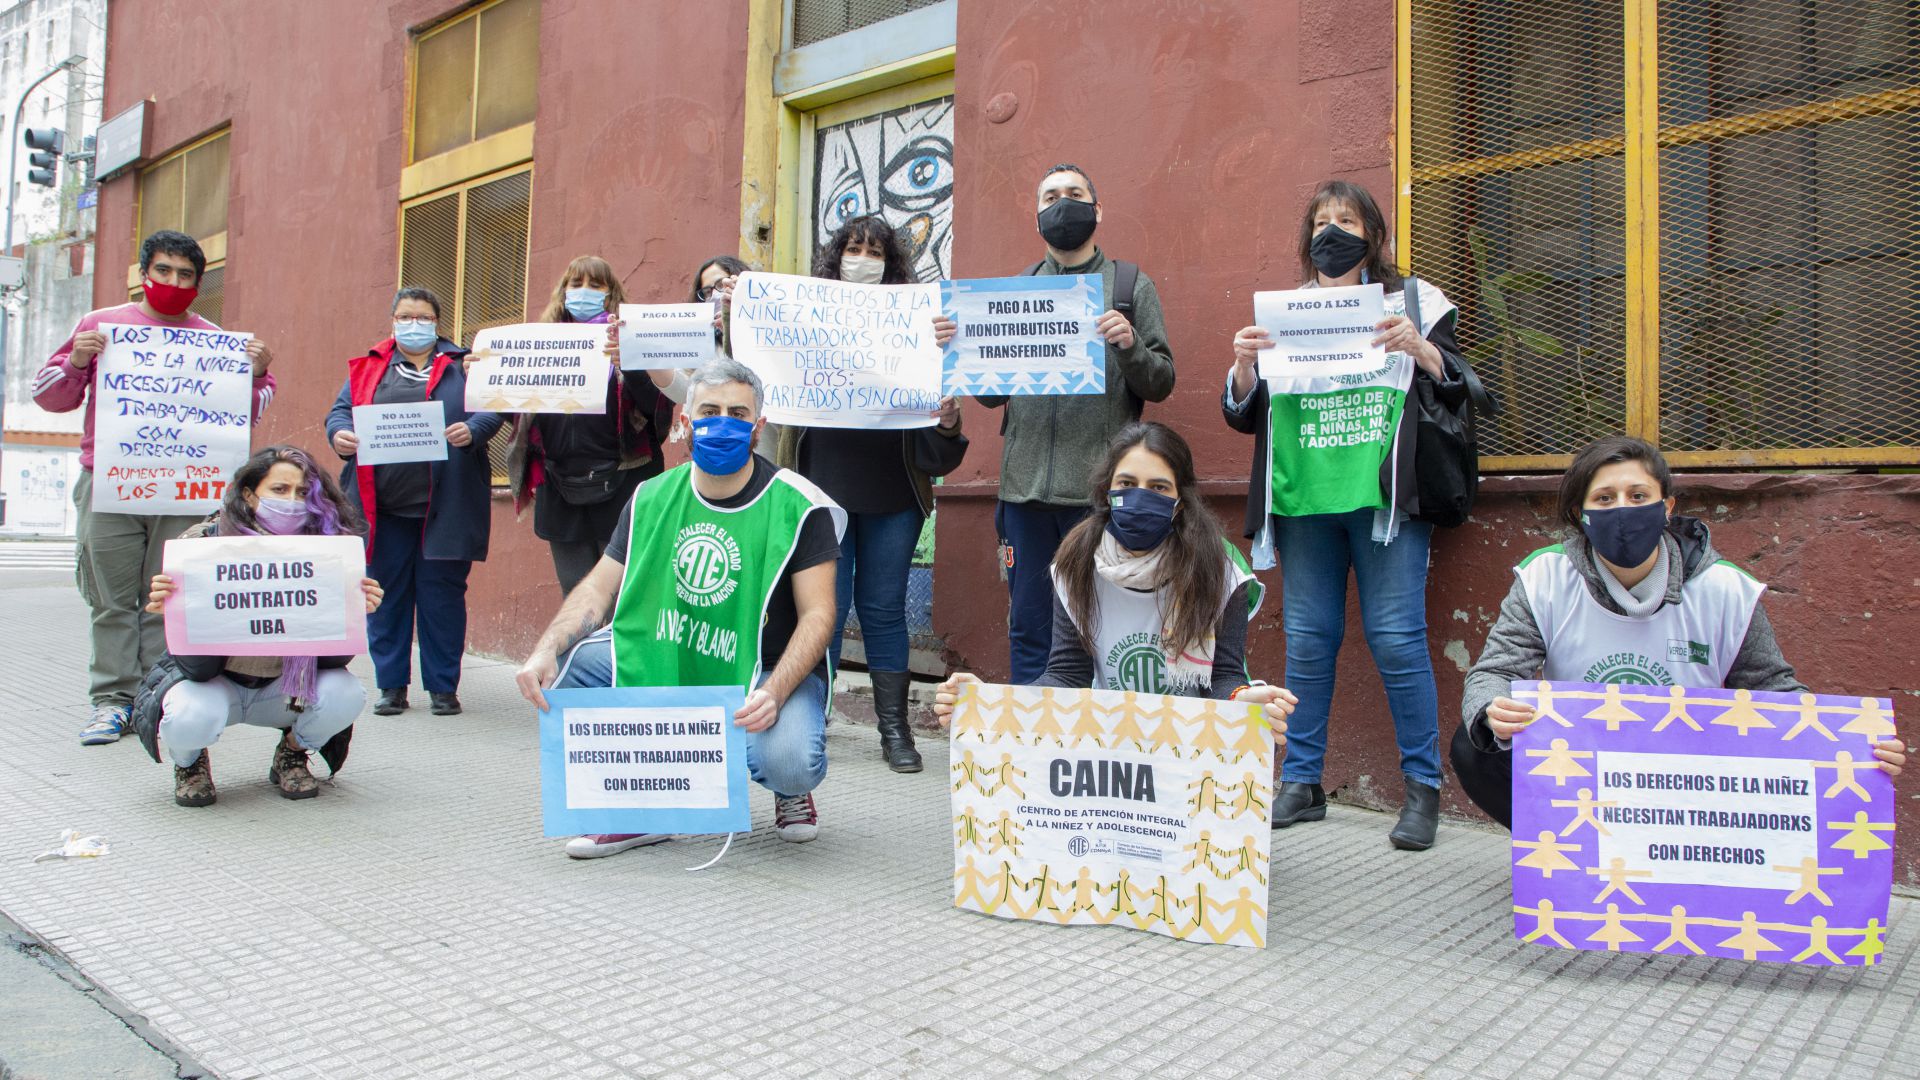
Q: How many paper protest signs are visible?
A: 11